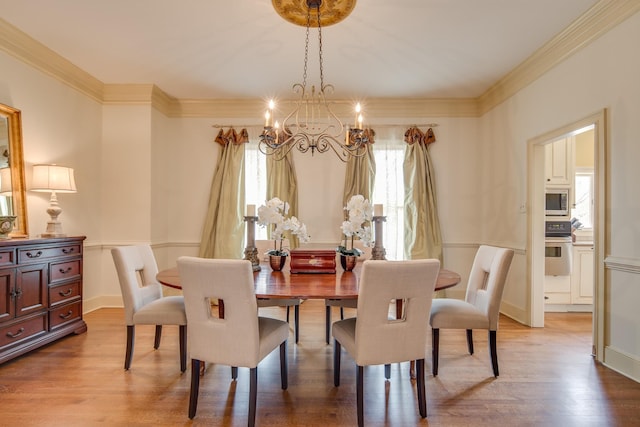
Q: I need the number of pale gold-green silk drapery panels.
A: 4